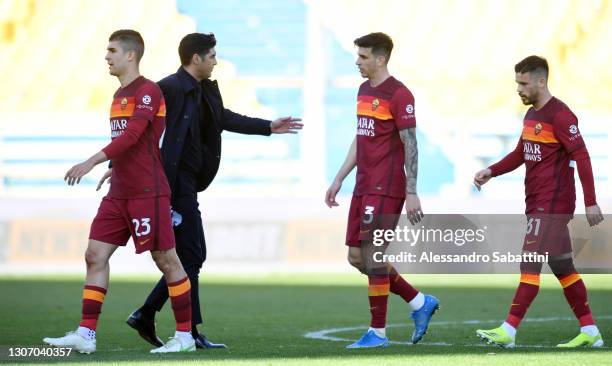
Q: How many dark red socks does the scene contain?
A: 6